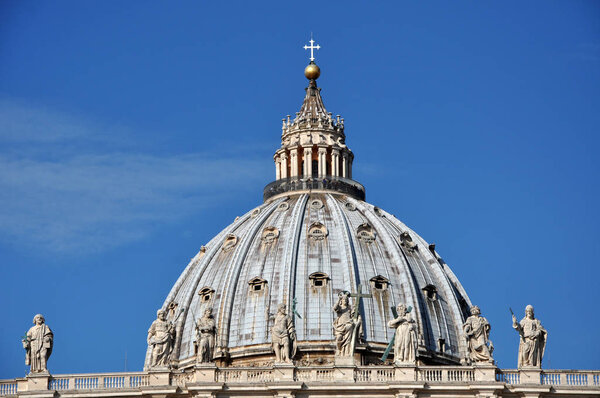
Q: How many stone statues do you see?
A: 8